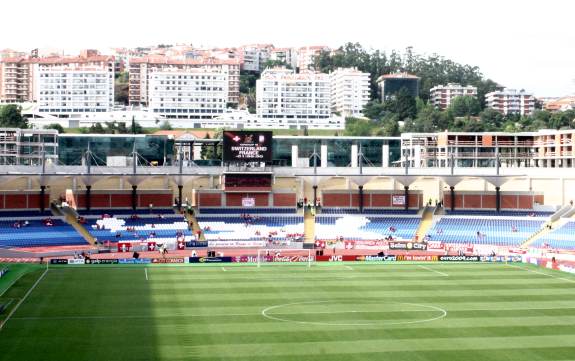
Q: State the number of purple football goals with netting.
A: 0